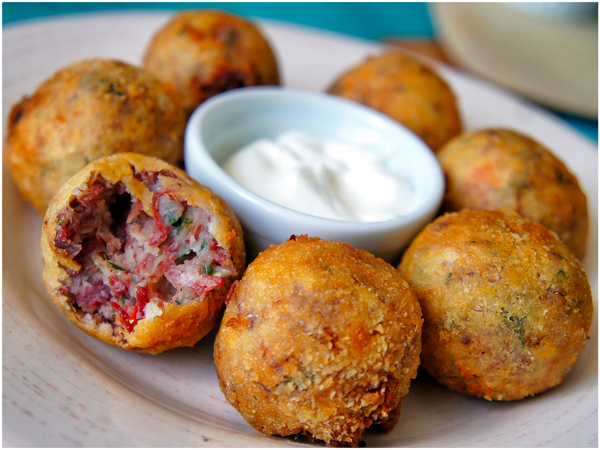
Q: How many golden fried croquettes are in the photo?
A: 7